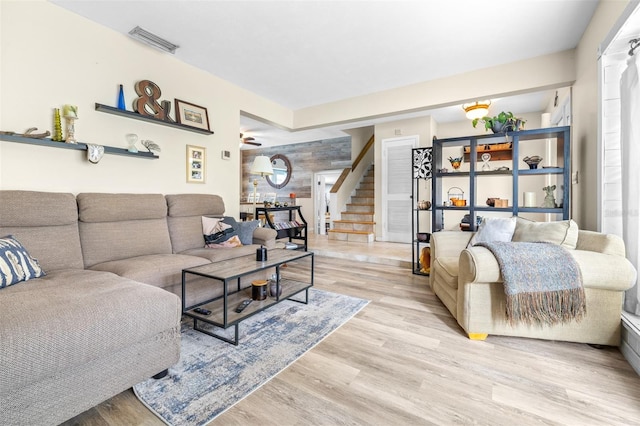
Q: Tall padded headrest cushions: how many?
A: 3